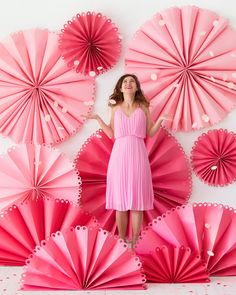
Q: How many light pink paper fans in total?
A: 3